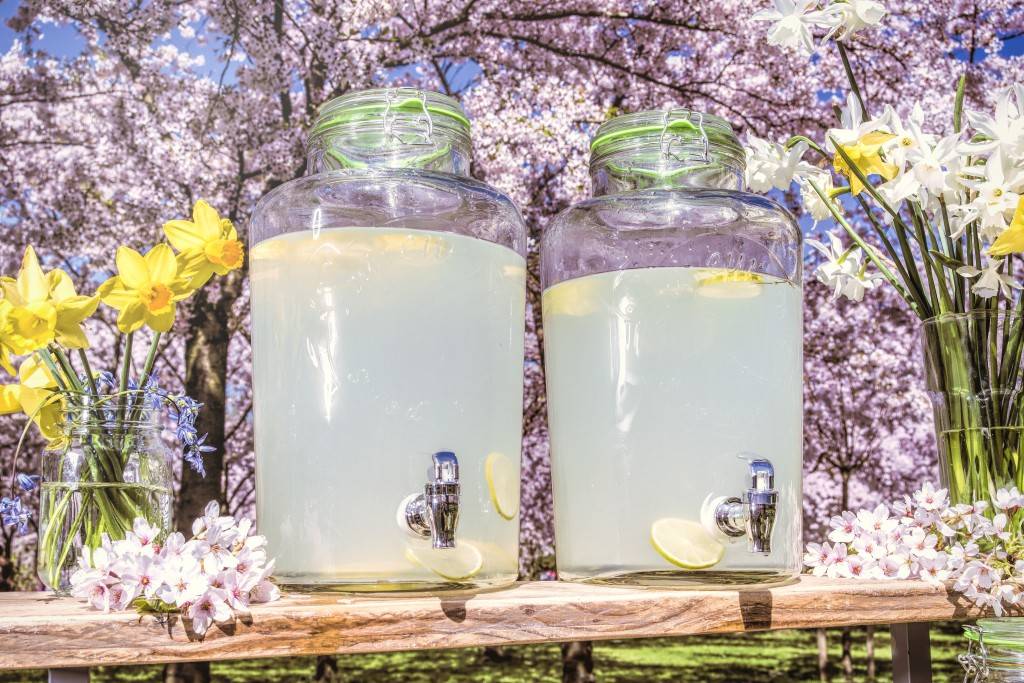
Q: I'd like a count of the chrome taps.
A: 2